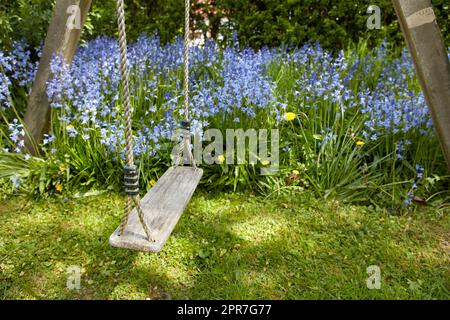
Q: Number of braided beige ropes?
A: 2